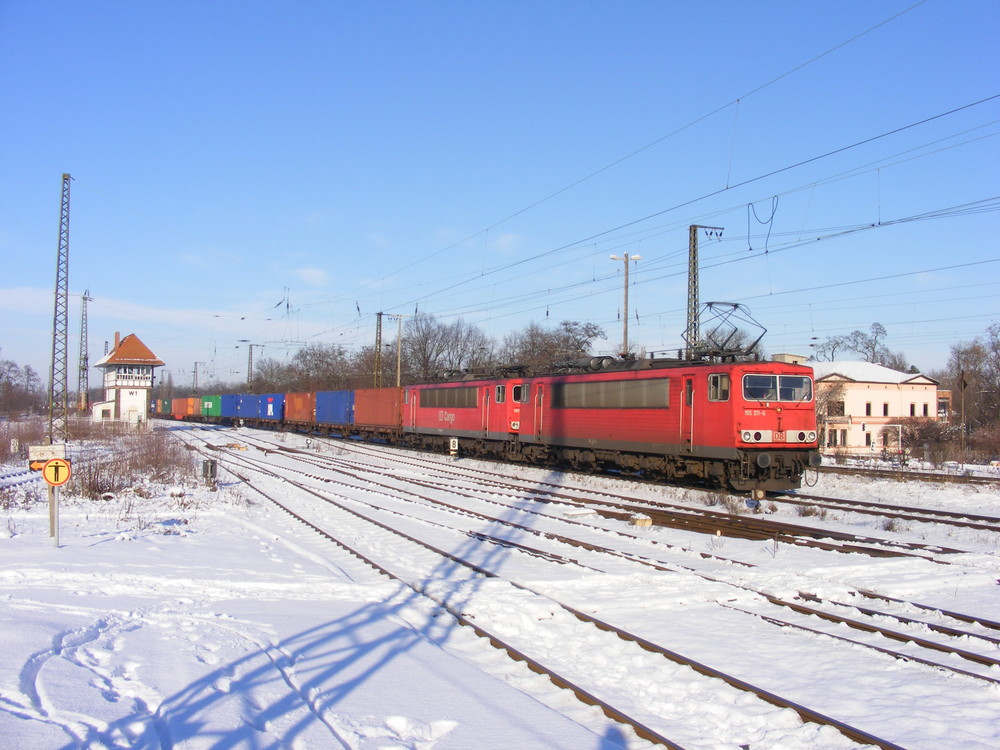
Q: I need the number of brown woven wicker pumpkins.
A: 0